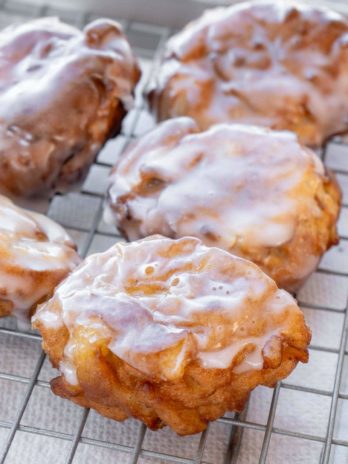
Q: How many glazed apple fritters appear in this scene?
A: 5